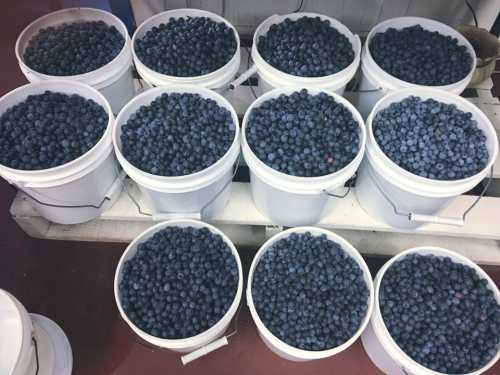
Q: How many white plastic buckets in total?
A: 12